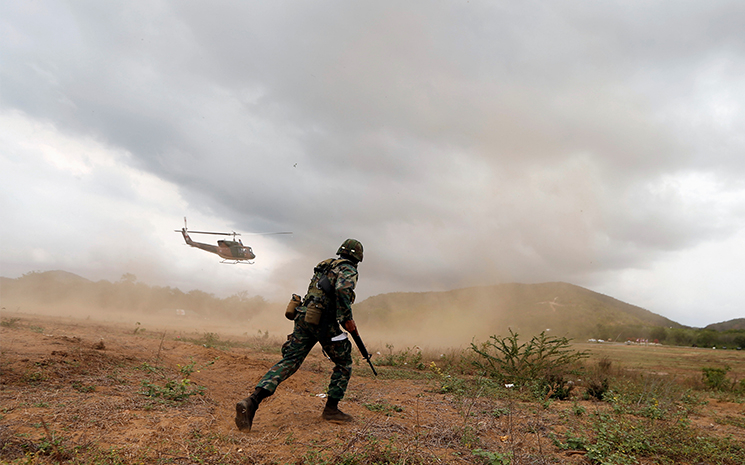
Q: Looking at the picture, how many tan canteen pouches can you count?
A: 2